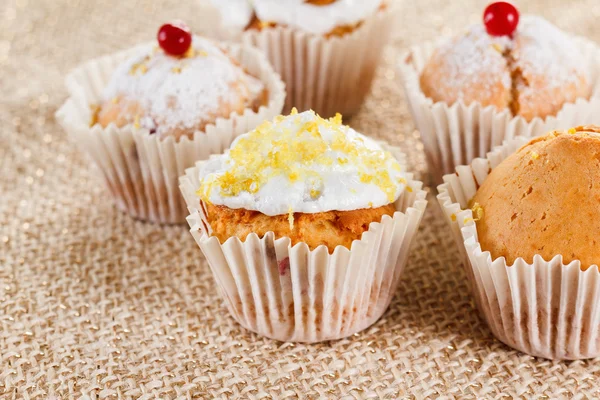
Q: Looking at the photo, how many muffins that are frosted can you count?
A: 2